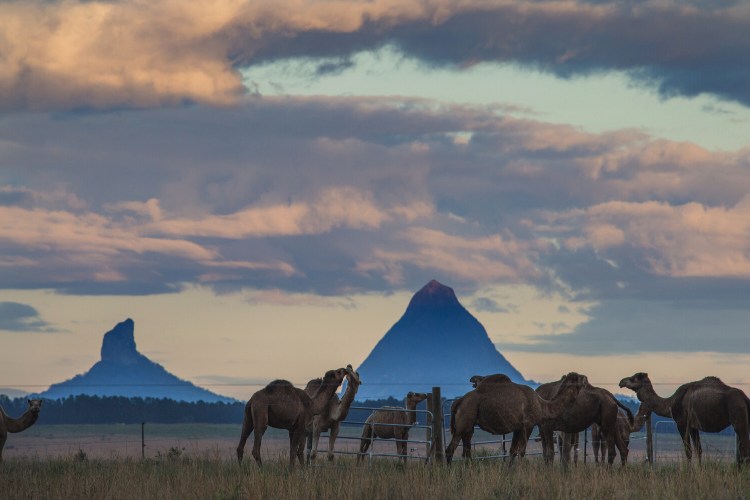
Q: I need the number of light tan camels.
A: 2